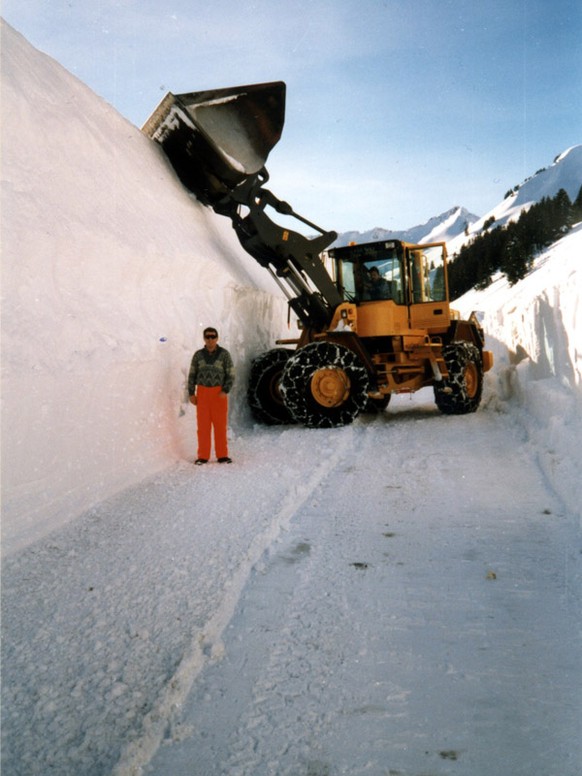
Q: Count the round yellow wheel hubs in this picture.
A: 2